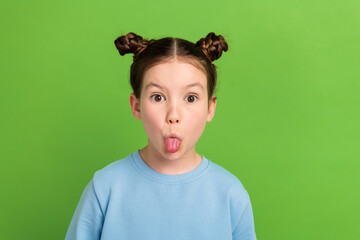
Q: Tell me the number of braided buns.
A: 2